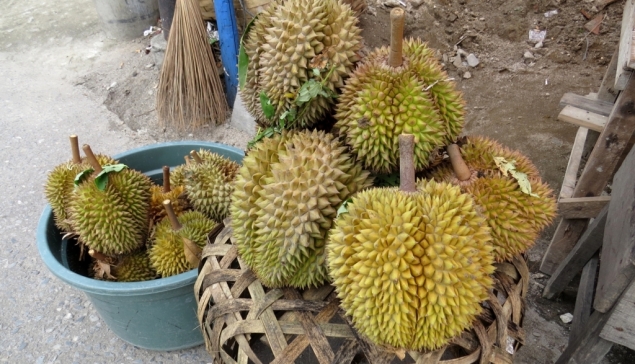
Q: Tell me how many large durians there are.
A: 5